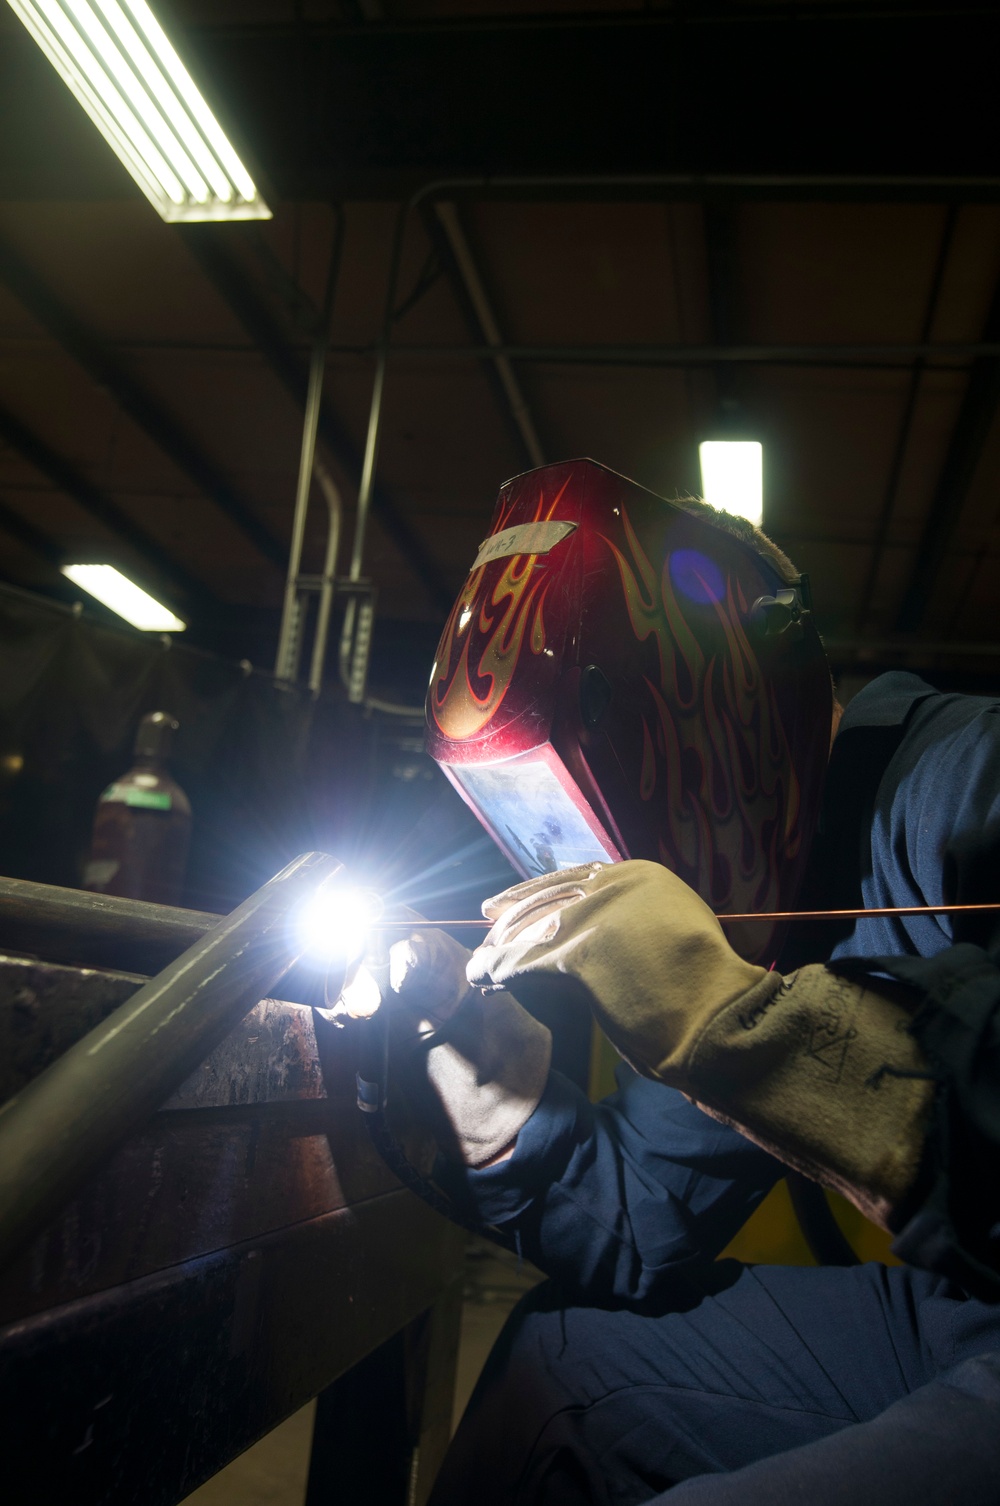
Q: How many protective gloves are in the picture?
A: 2